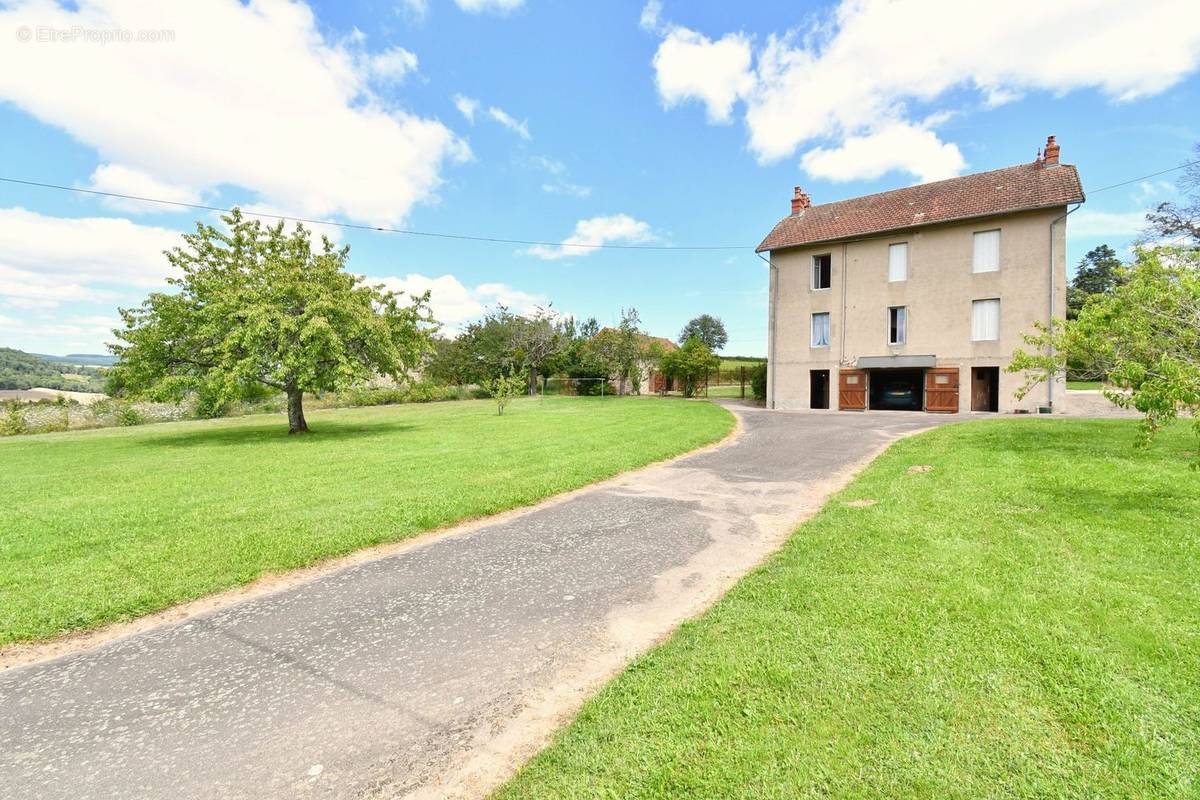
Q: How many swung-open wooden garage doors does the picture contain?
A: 2